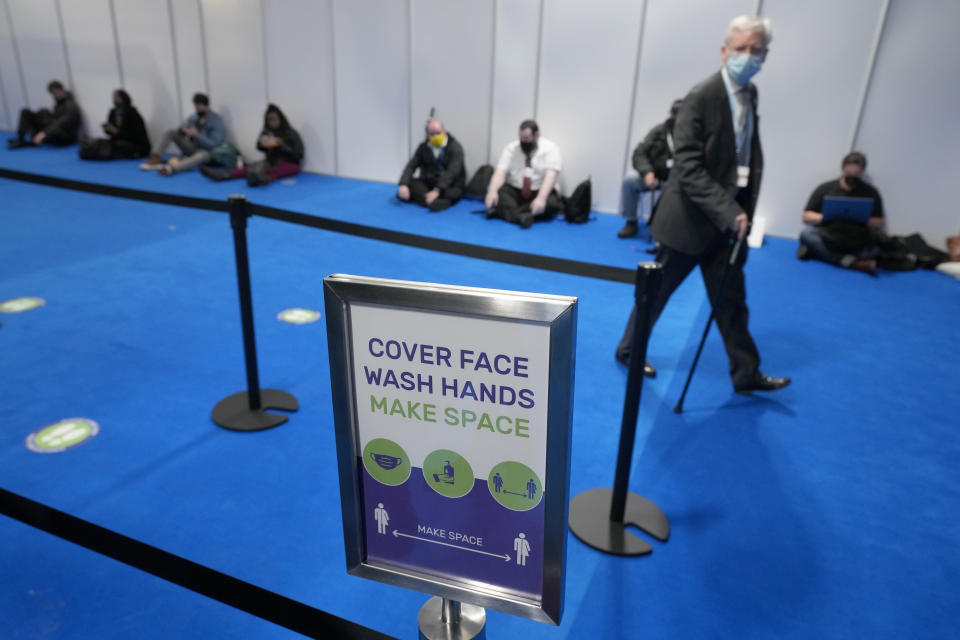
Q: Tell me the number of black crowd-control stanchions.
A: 2